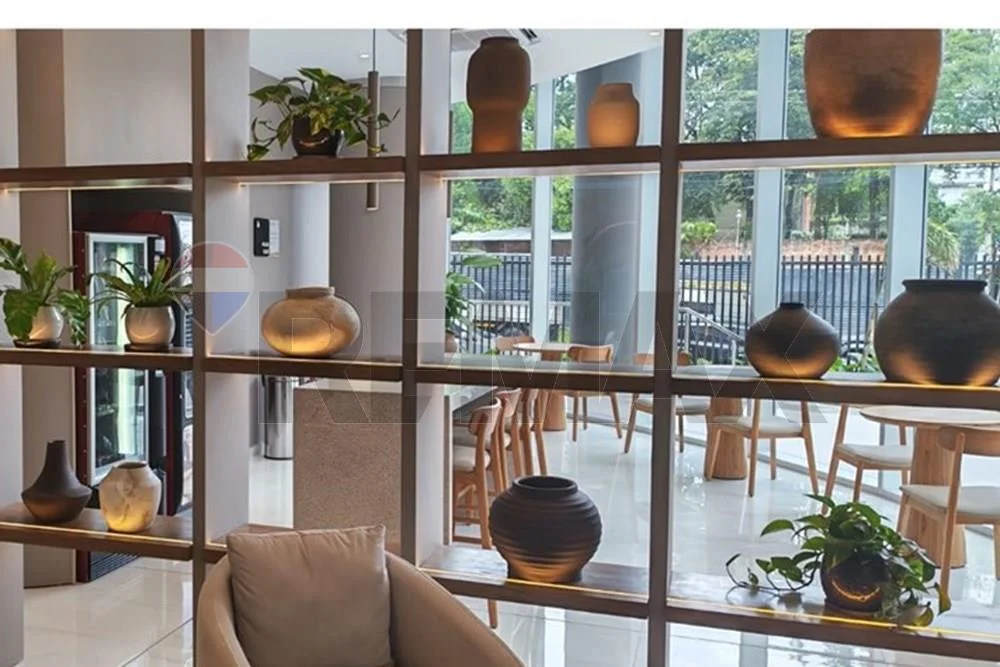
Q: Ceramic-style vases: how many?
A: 9